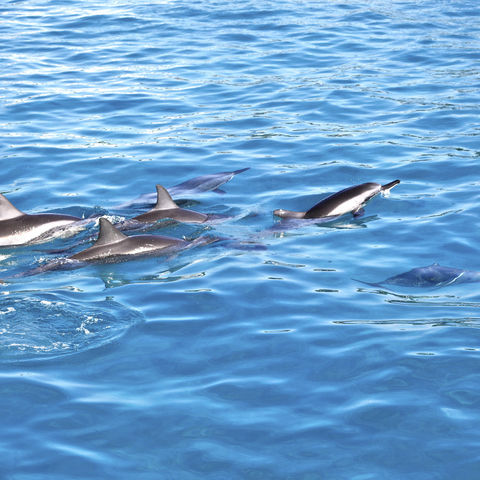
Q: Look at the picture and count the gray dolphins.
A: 6